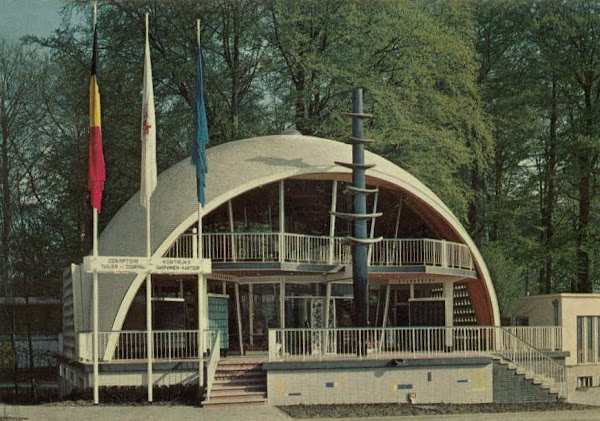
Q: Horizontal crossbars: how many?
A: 6